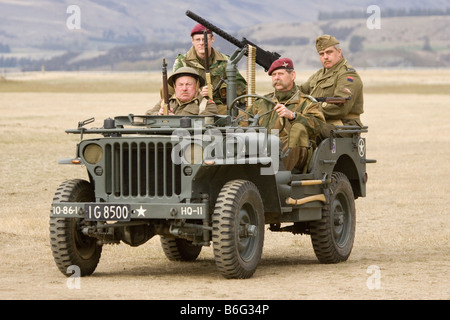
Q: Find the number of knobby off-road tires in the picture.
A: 4